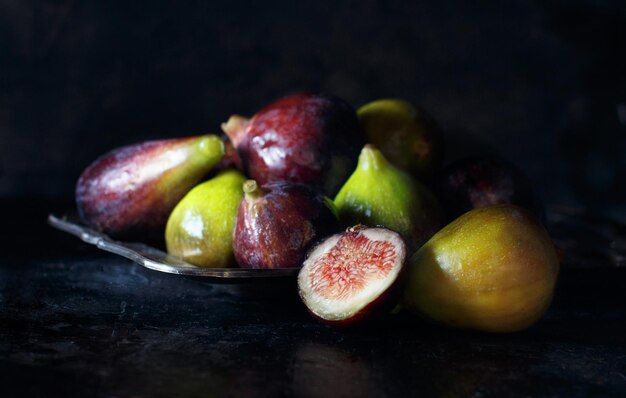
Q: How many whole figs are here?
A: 8